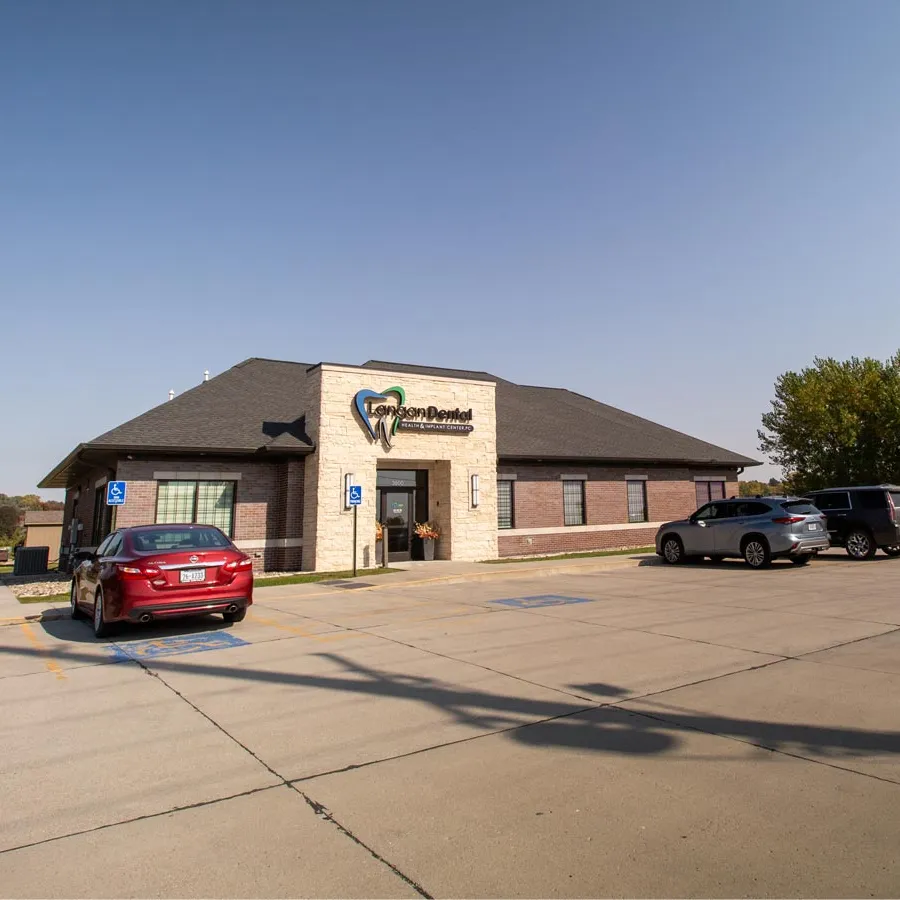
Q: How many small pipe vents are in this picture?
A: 2